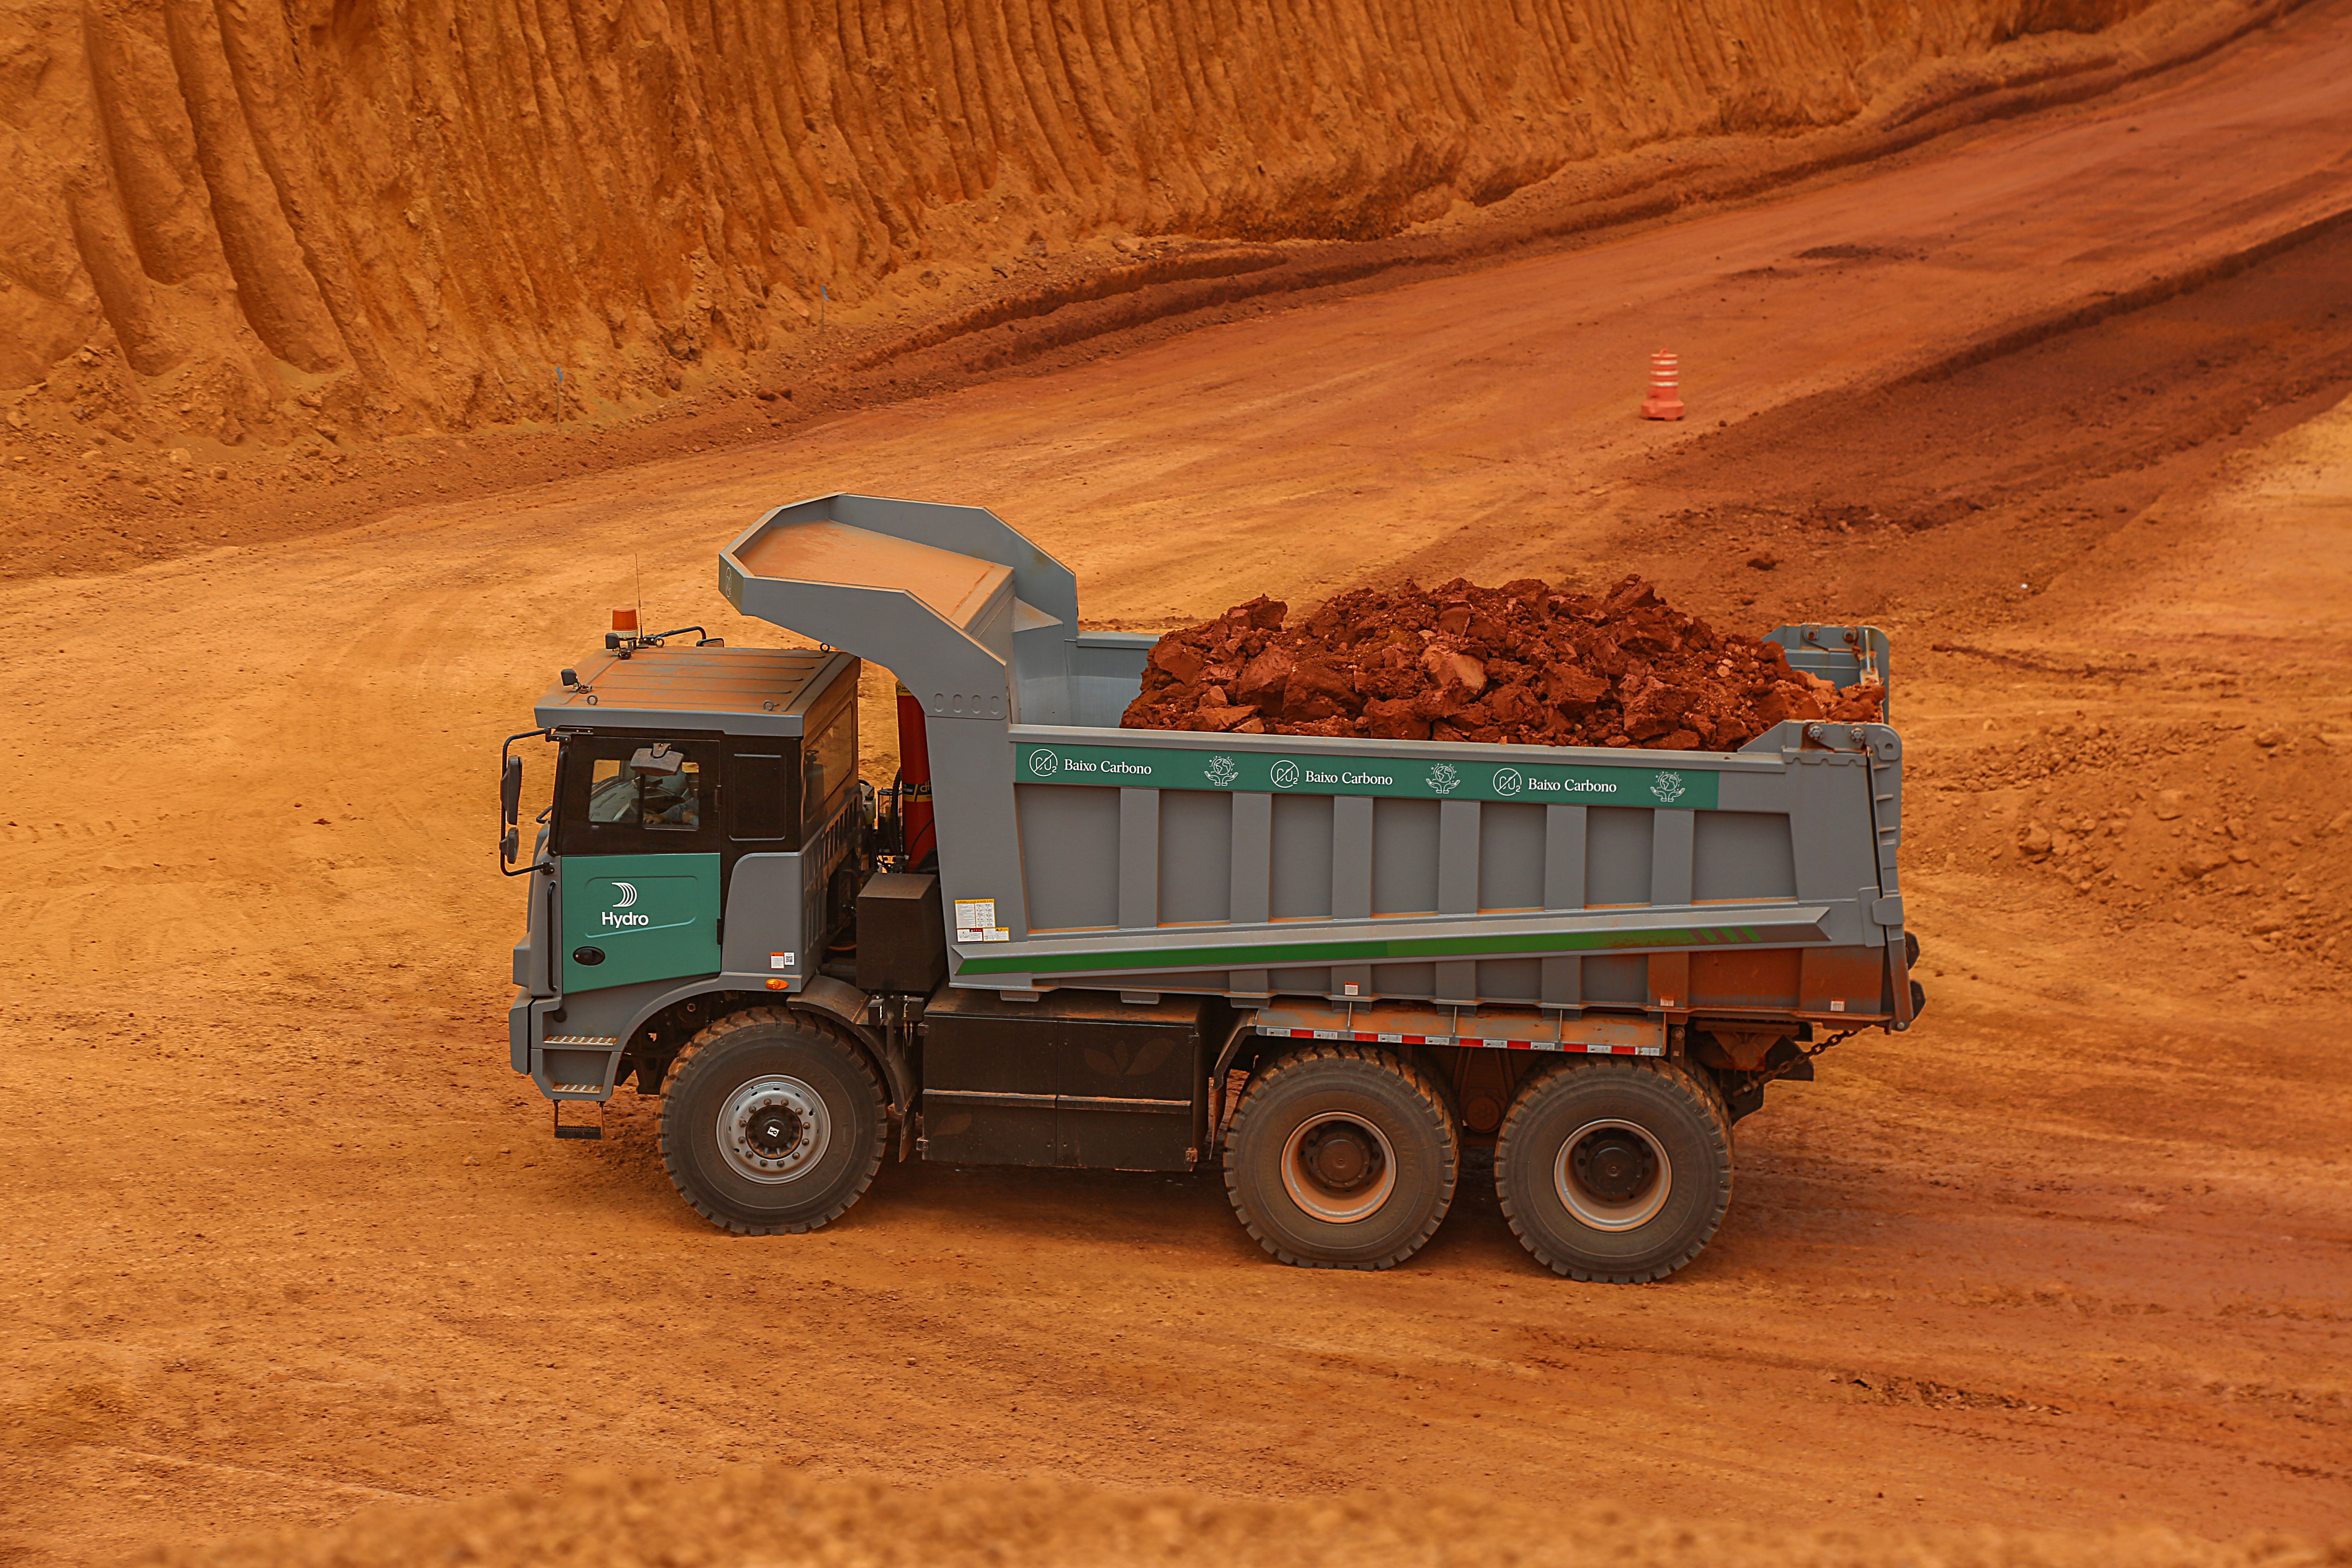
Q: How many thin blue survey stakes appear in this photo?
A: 2